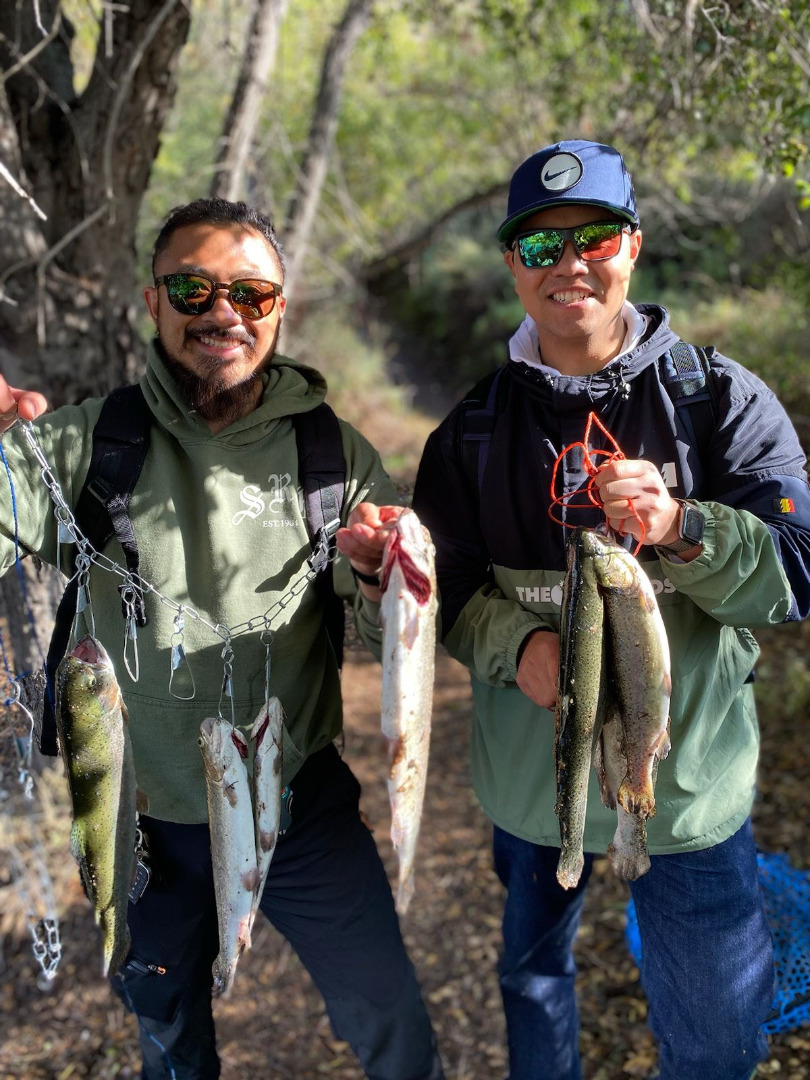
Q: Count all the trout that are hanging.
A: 7